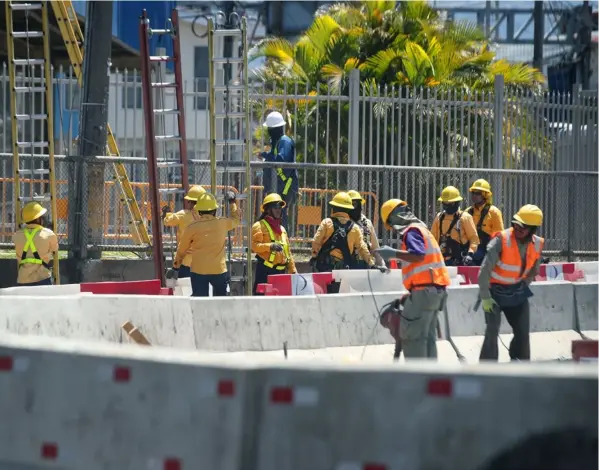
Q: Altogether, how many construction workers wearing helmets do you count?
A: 11